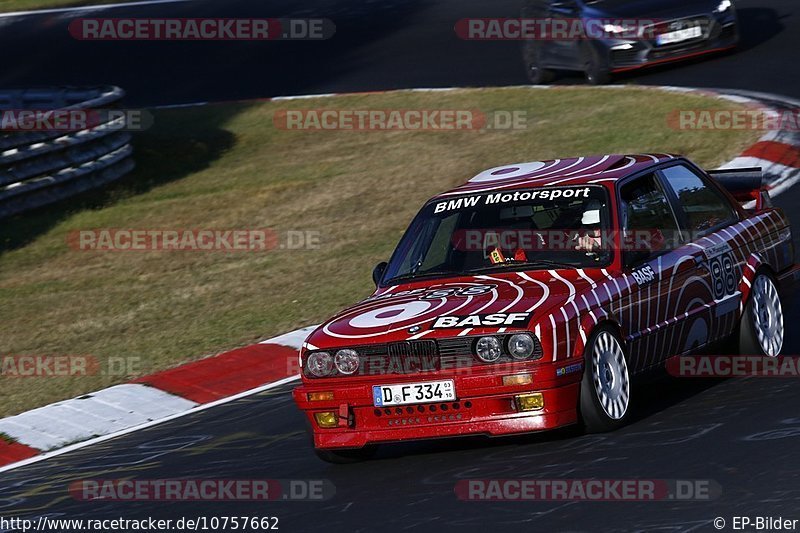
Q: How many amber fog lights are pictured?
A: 2